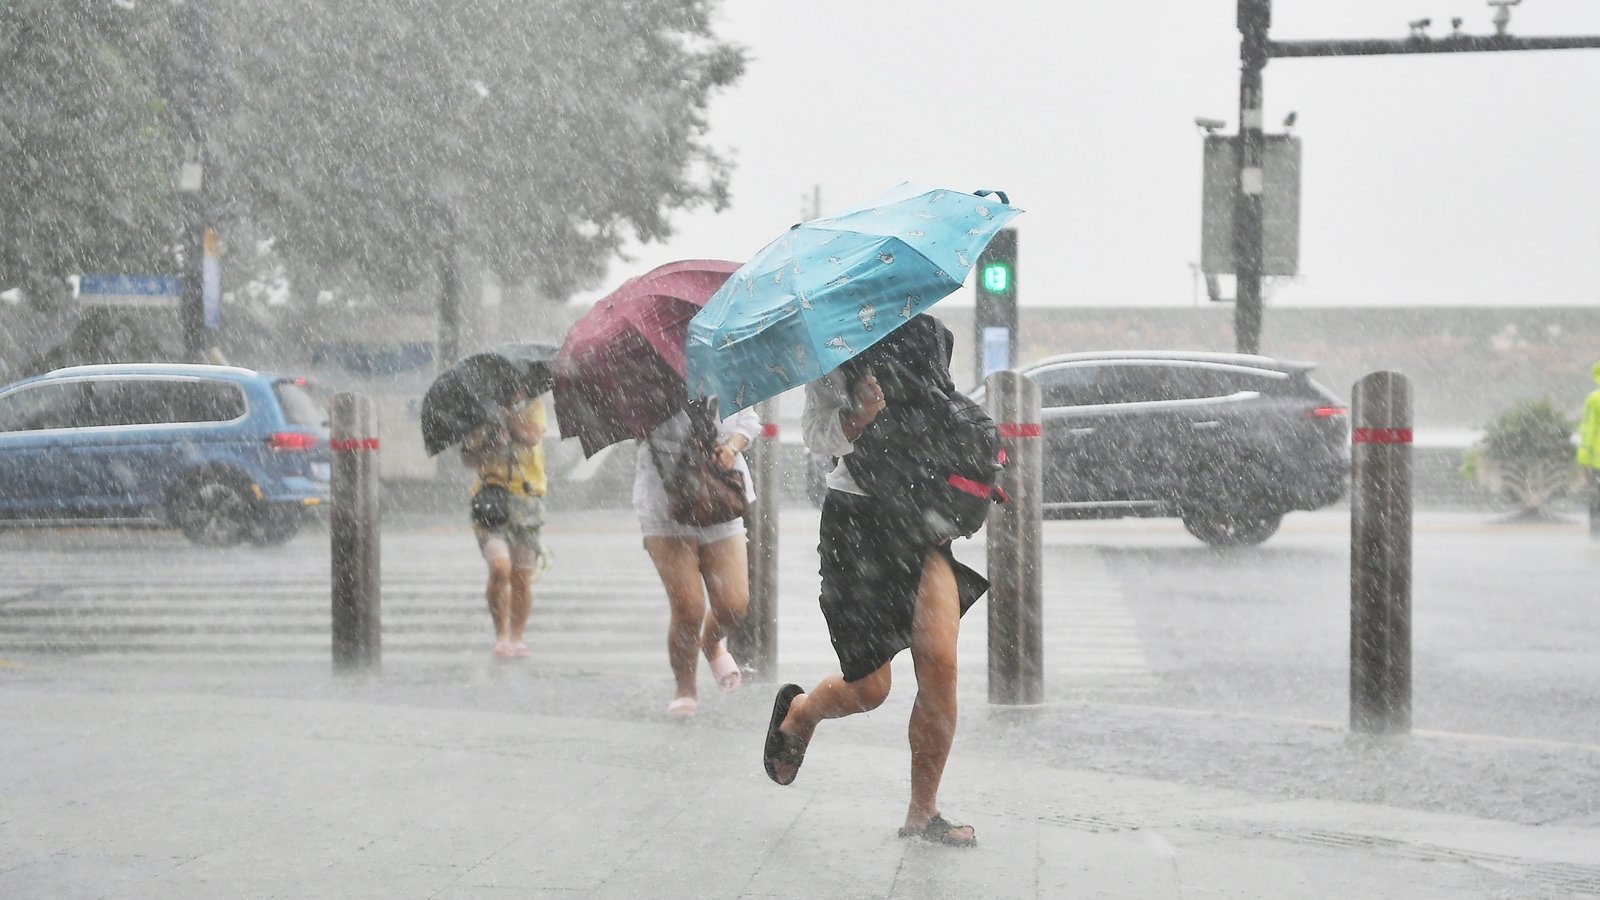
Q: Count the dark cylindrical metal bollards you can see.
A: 4